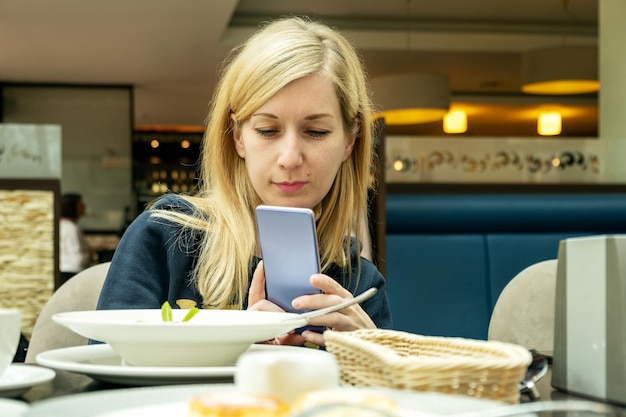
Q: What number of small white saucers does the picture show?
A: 1